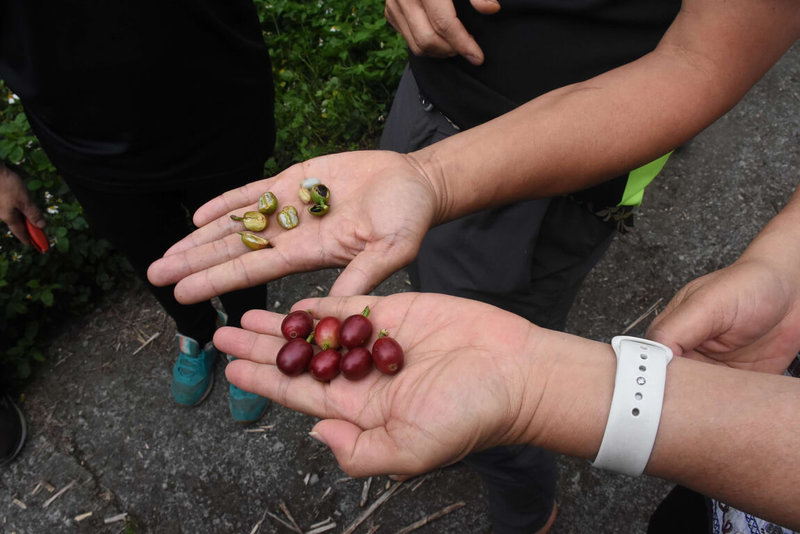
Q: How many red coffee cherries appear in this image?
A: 7